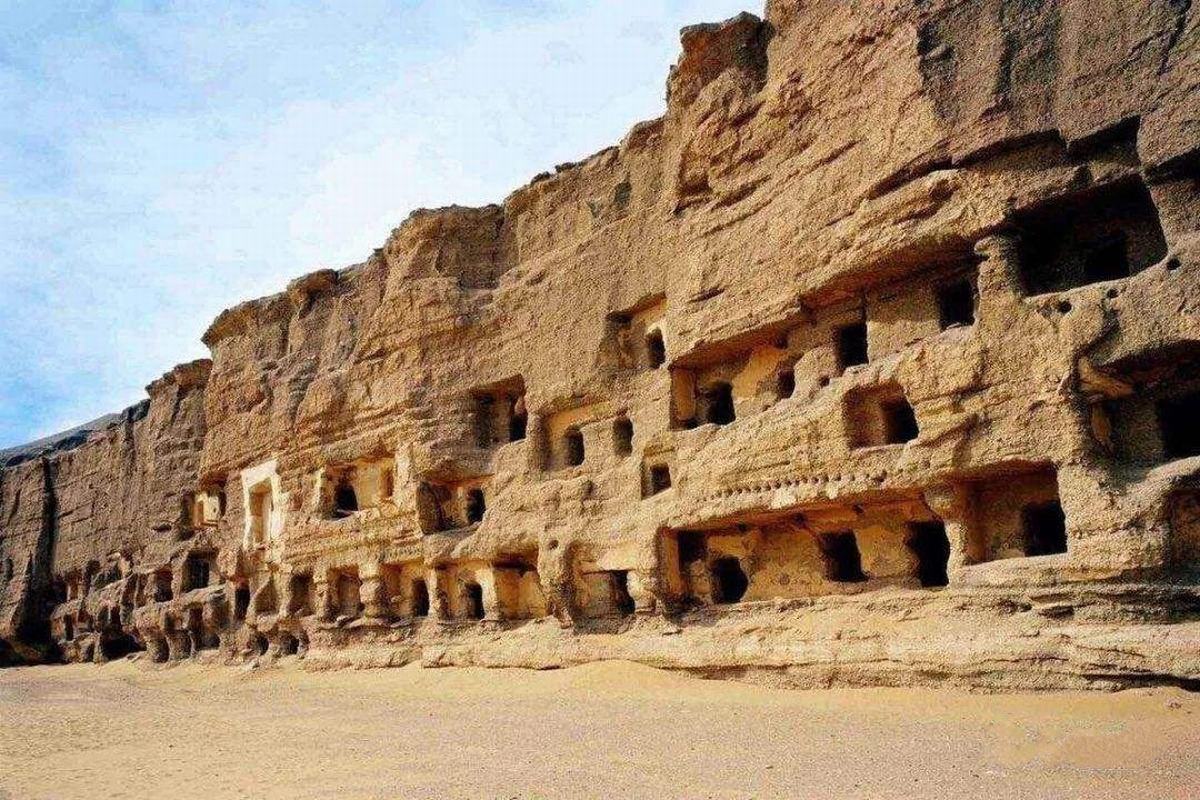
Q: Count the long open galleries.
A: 2